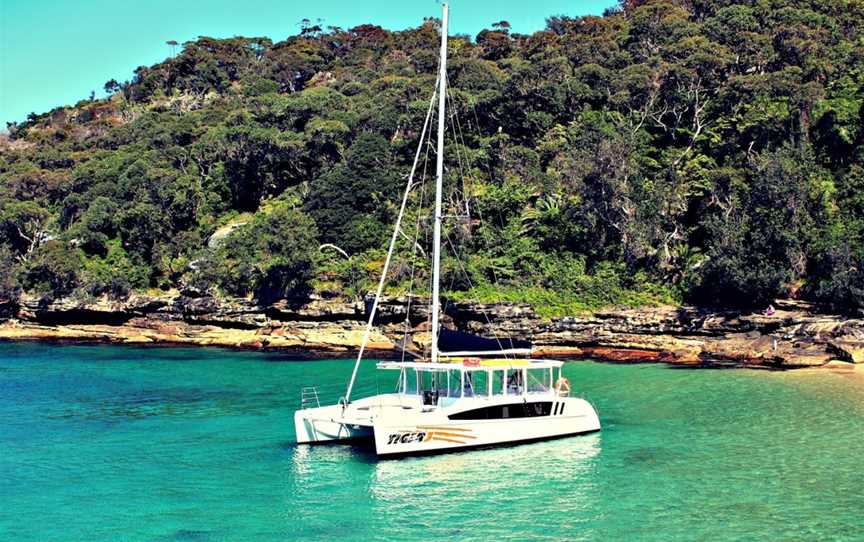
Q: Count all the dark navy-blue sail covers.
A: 1